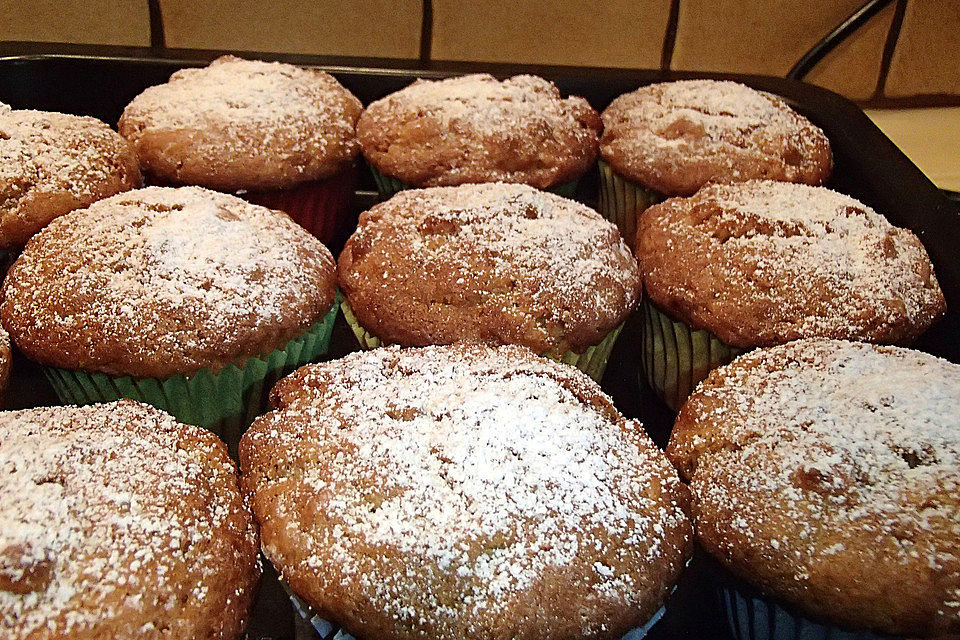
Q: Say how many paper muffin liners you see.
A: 8